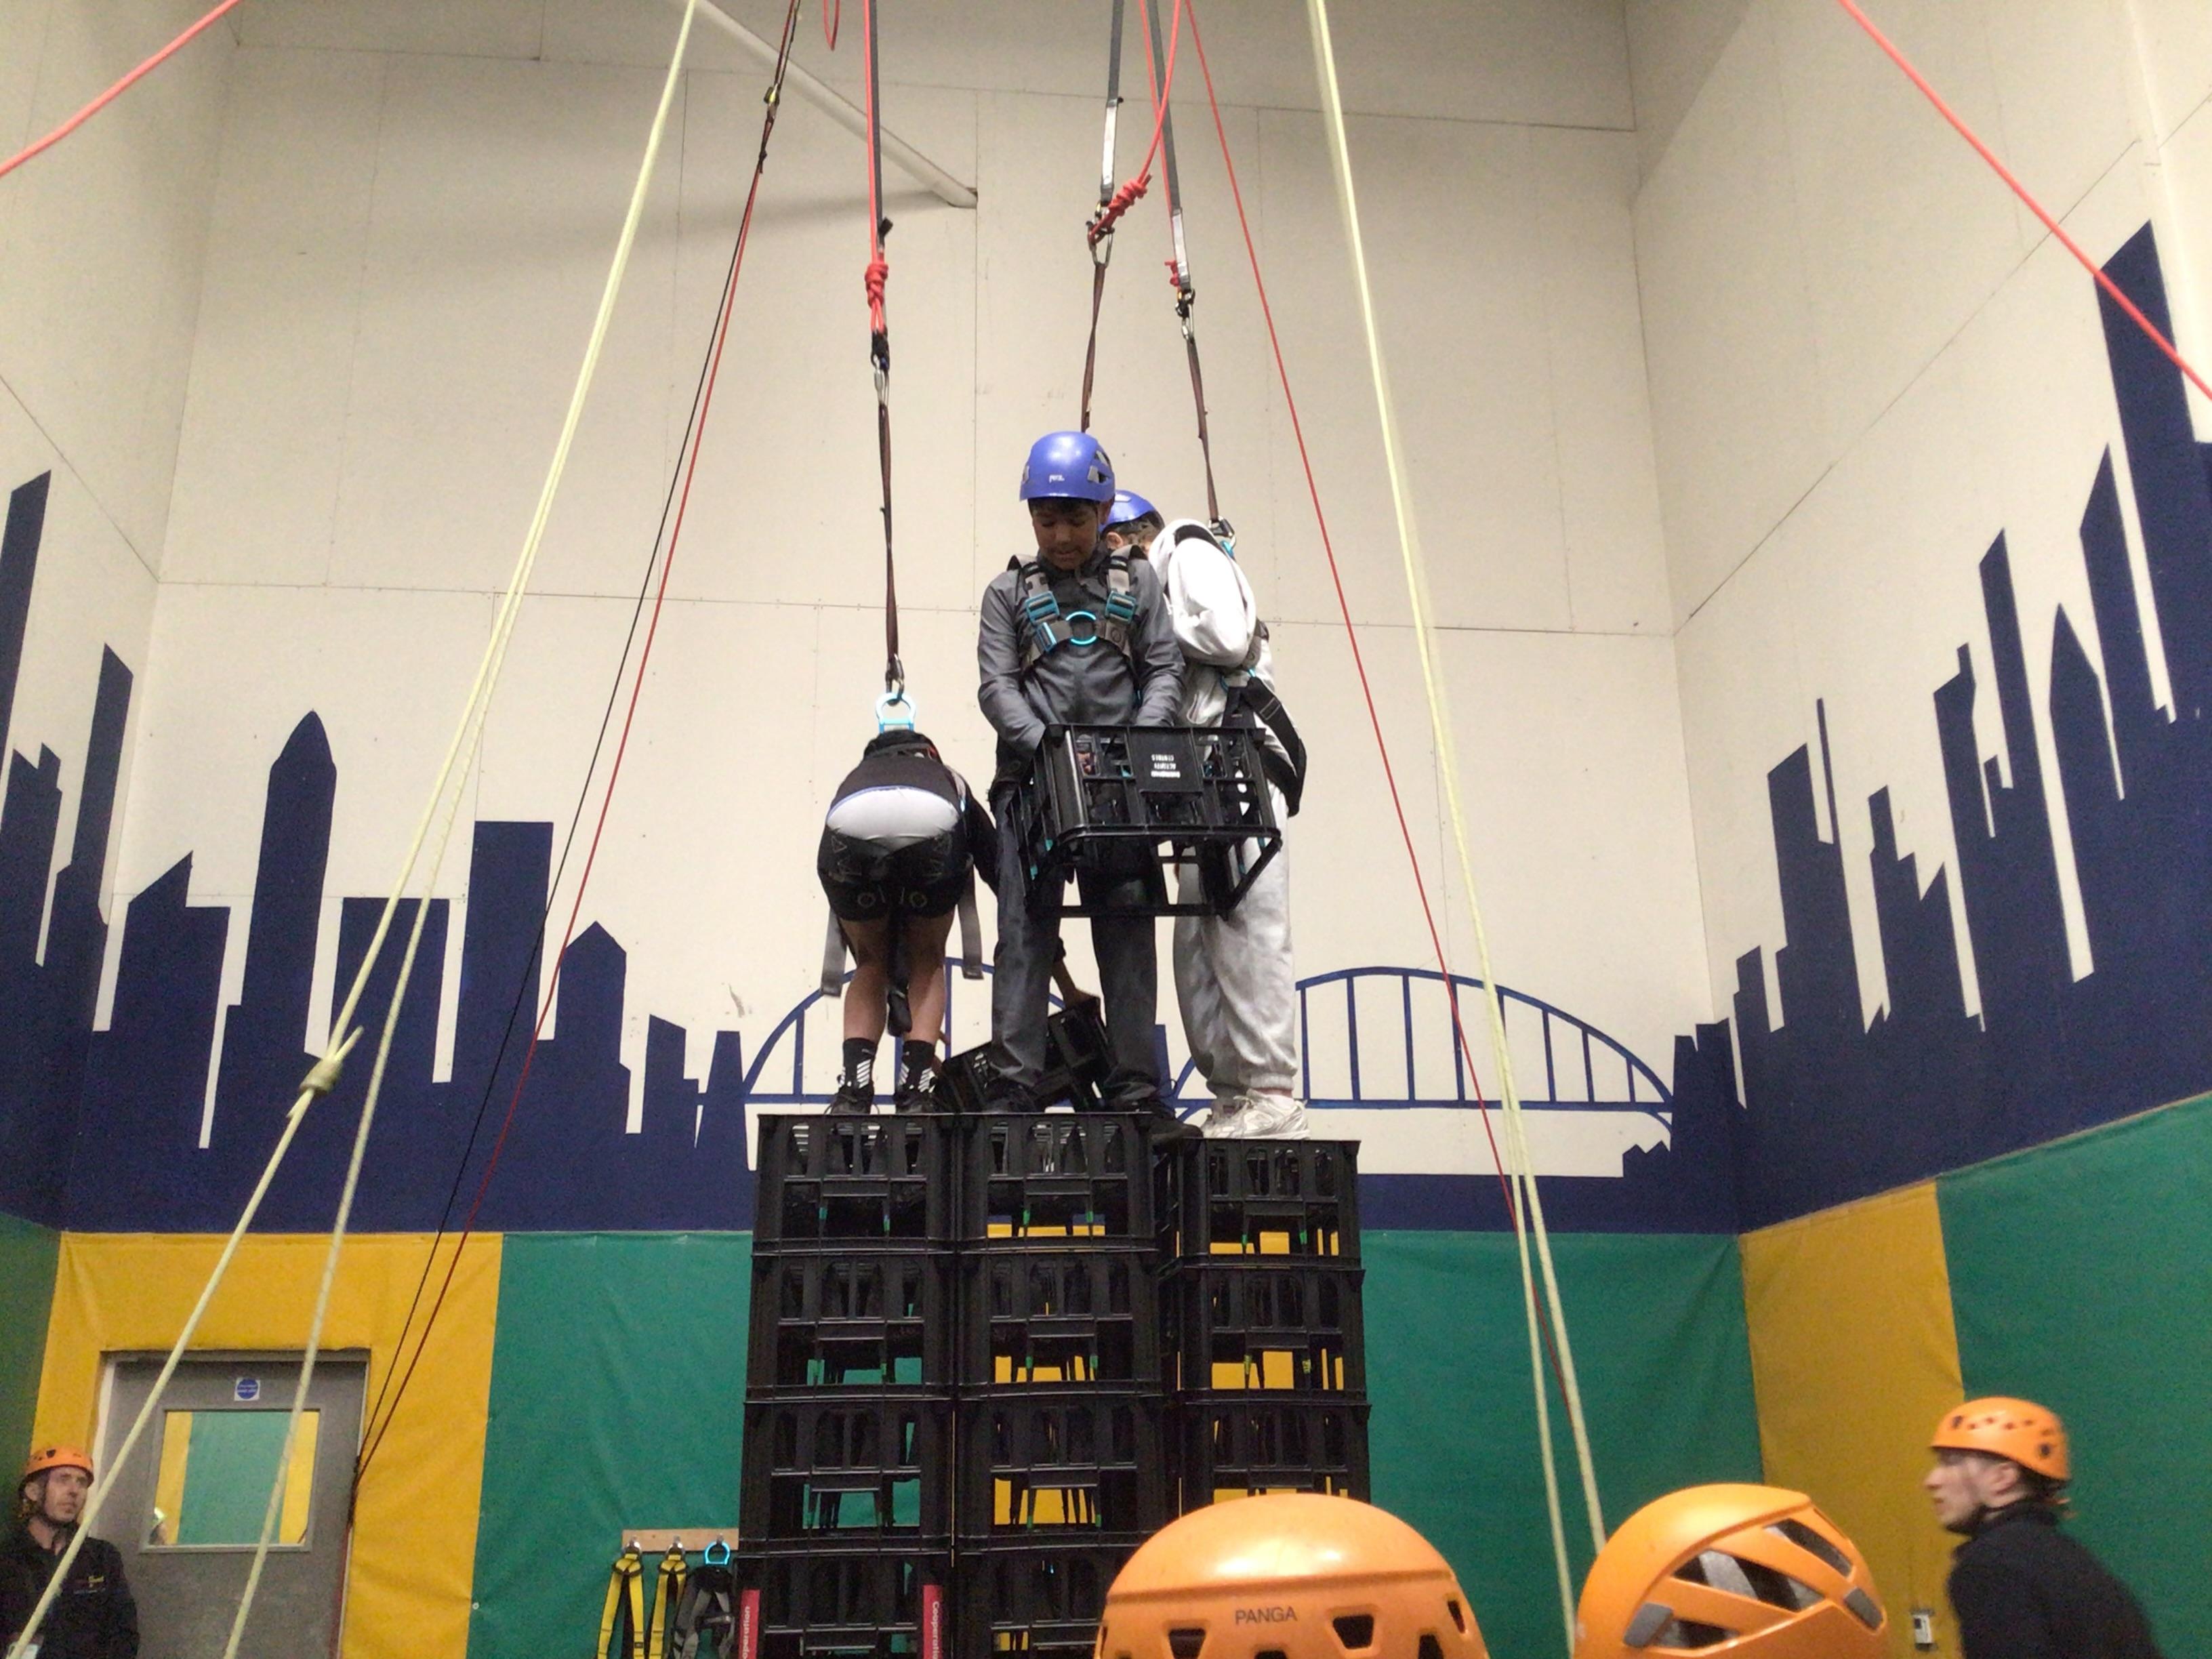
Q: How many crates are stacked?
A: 11